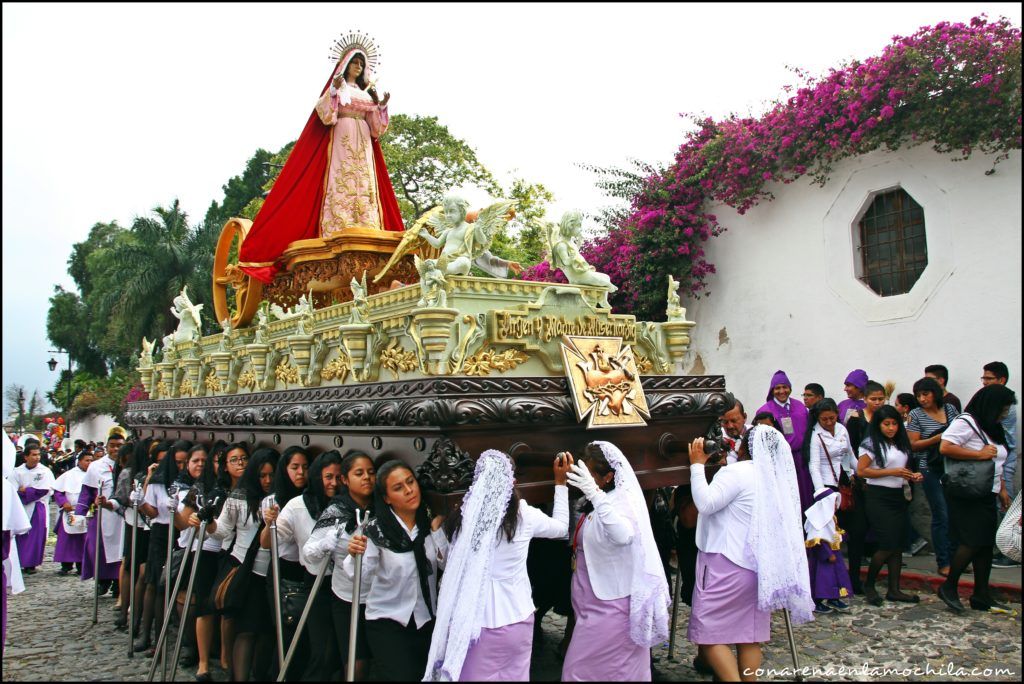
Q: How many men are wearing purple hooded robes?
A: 2